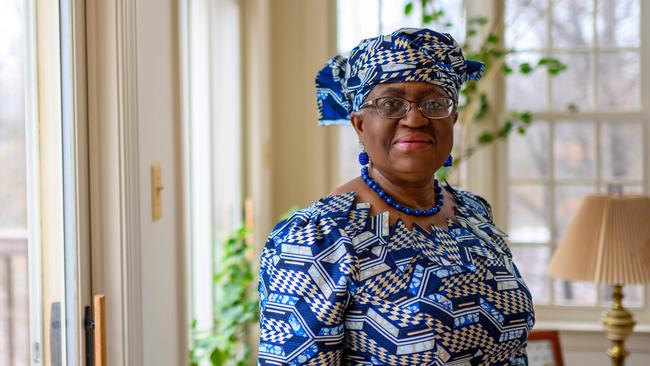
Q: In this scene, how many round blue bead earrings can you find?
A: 2